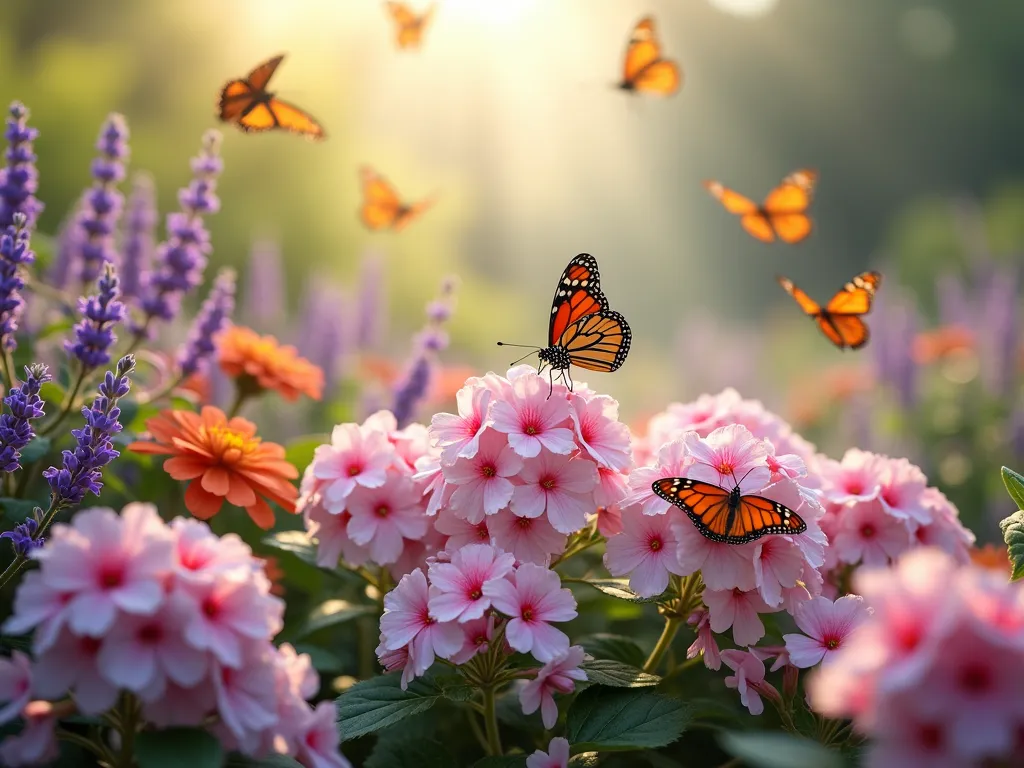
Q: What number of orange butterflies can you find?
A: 8